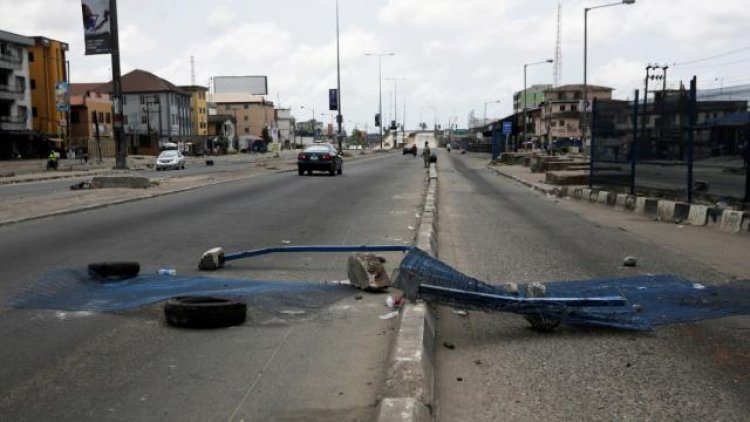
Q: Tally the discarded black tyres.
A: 2